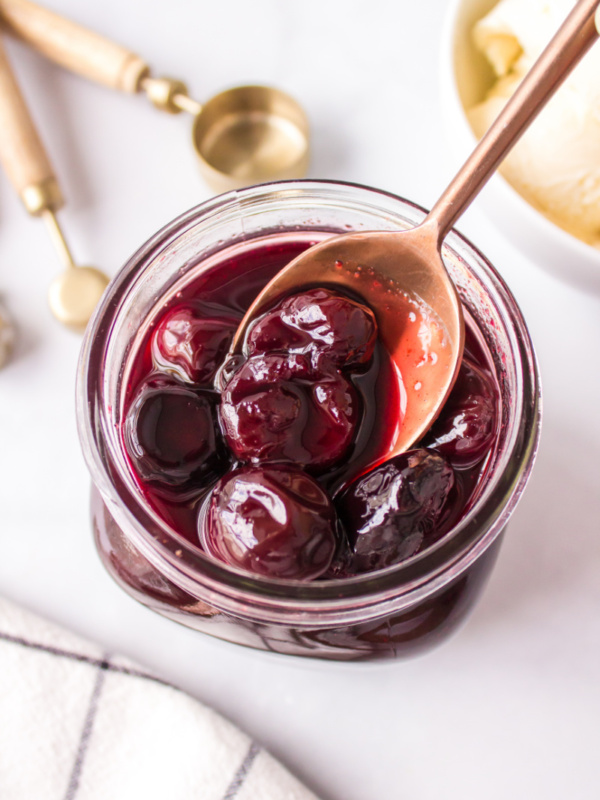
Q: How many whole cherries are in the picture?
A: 7